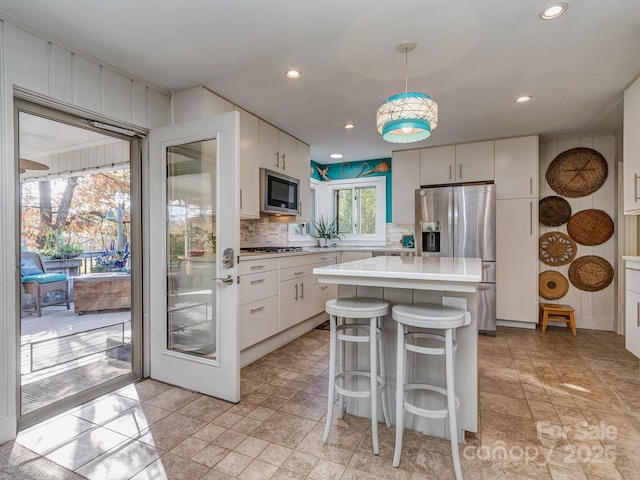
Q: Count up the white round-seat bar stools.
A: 2